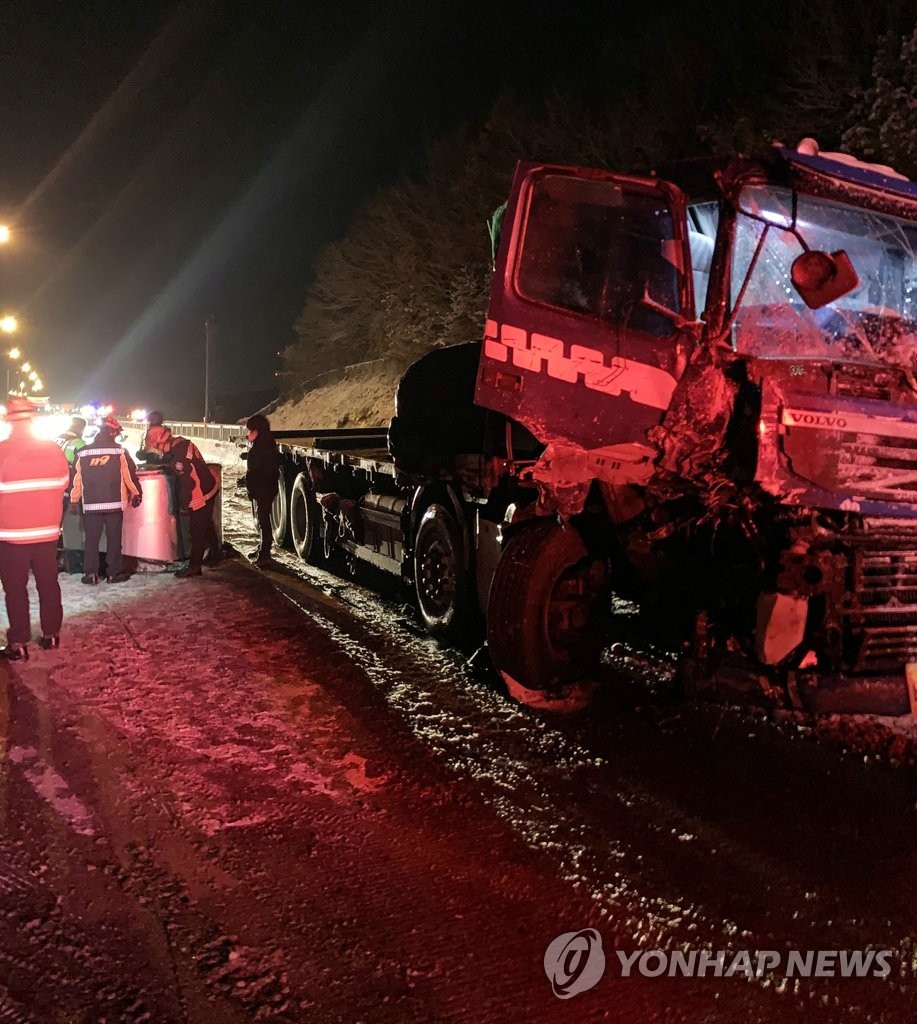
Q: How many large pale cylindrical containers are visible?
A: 1